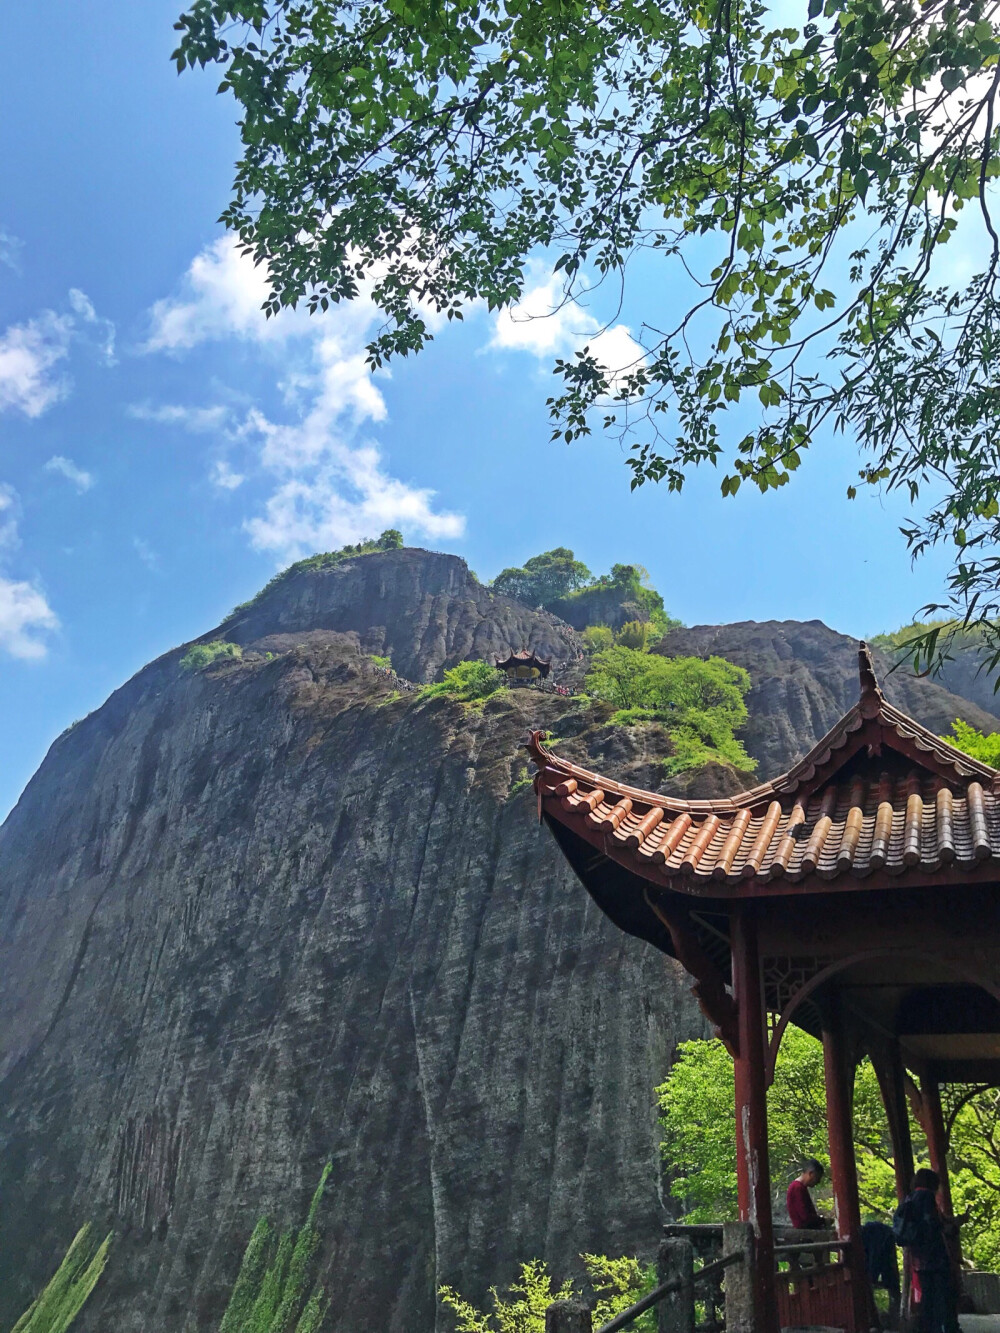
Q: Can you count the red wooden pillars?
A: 4